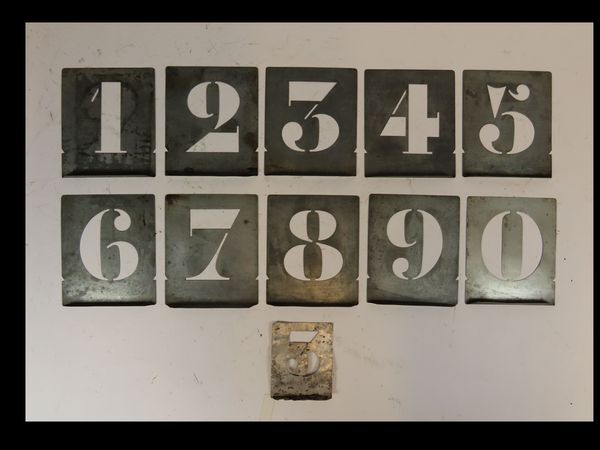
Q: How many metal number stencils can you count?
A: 11